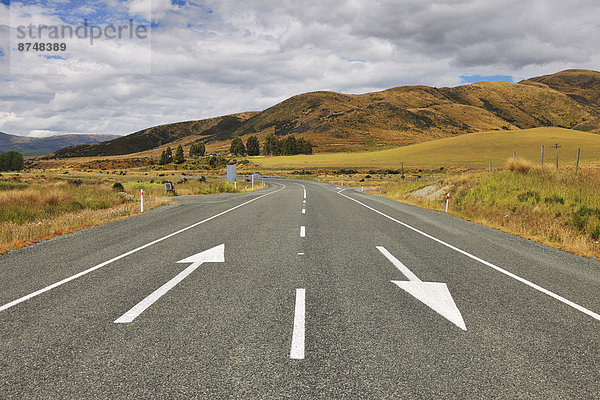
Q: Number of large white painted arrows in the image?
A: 2